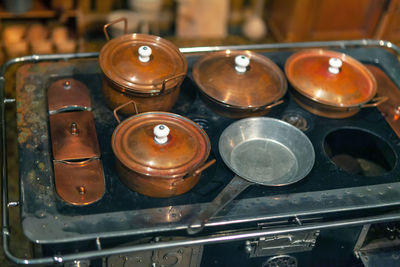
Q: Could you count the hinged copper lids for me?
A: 3